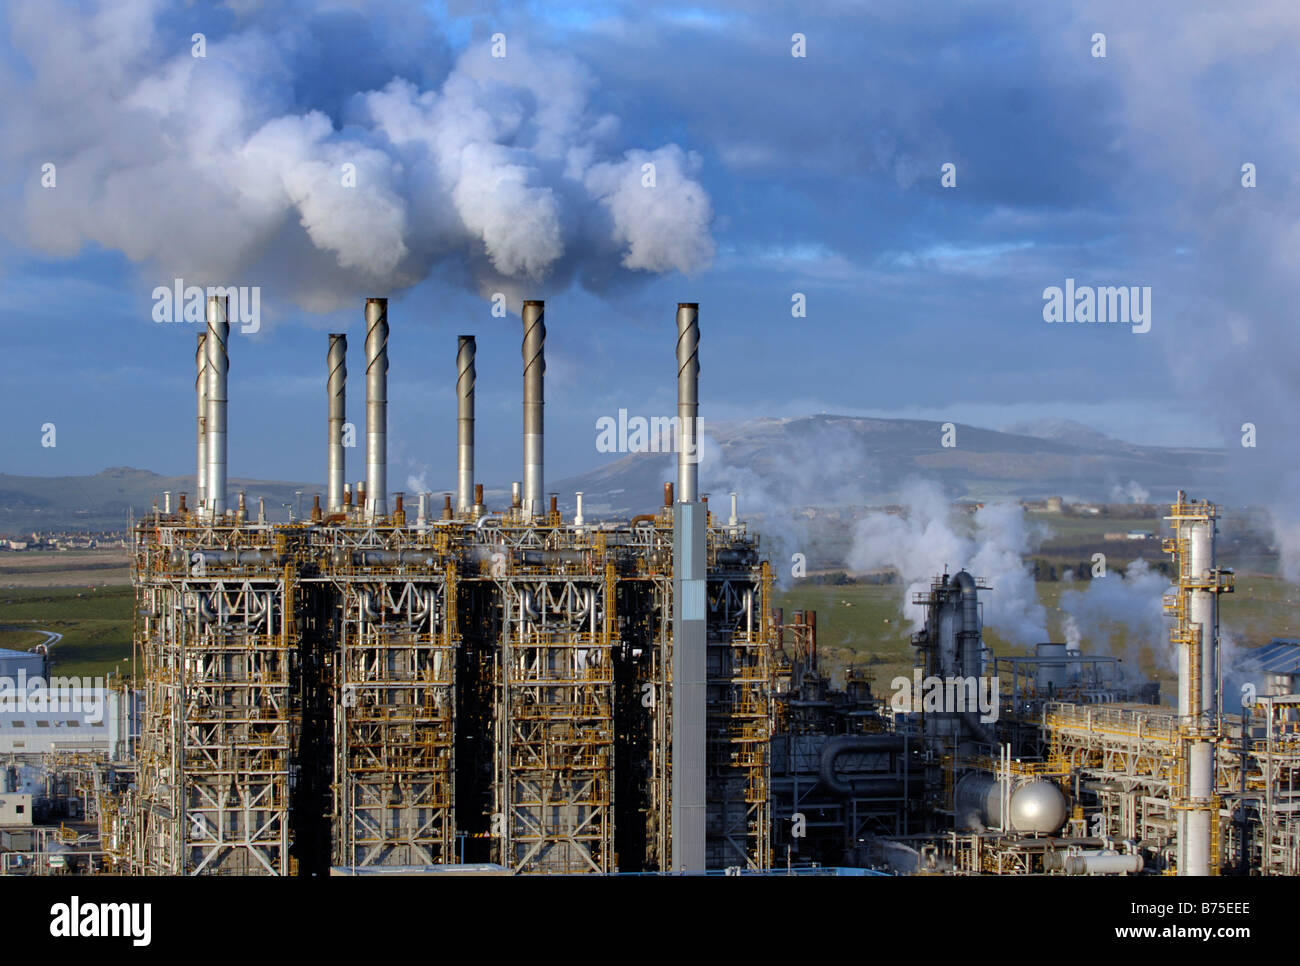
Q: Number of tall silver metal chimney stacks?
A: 7